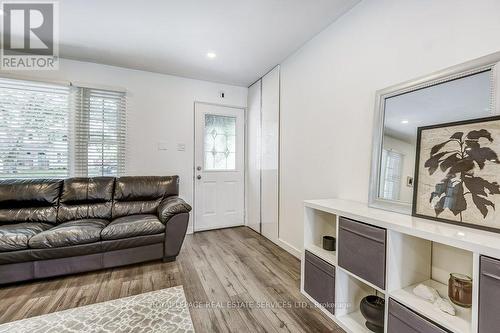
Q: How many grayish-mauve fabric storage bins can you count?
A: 4